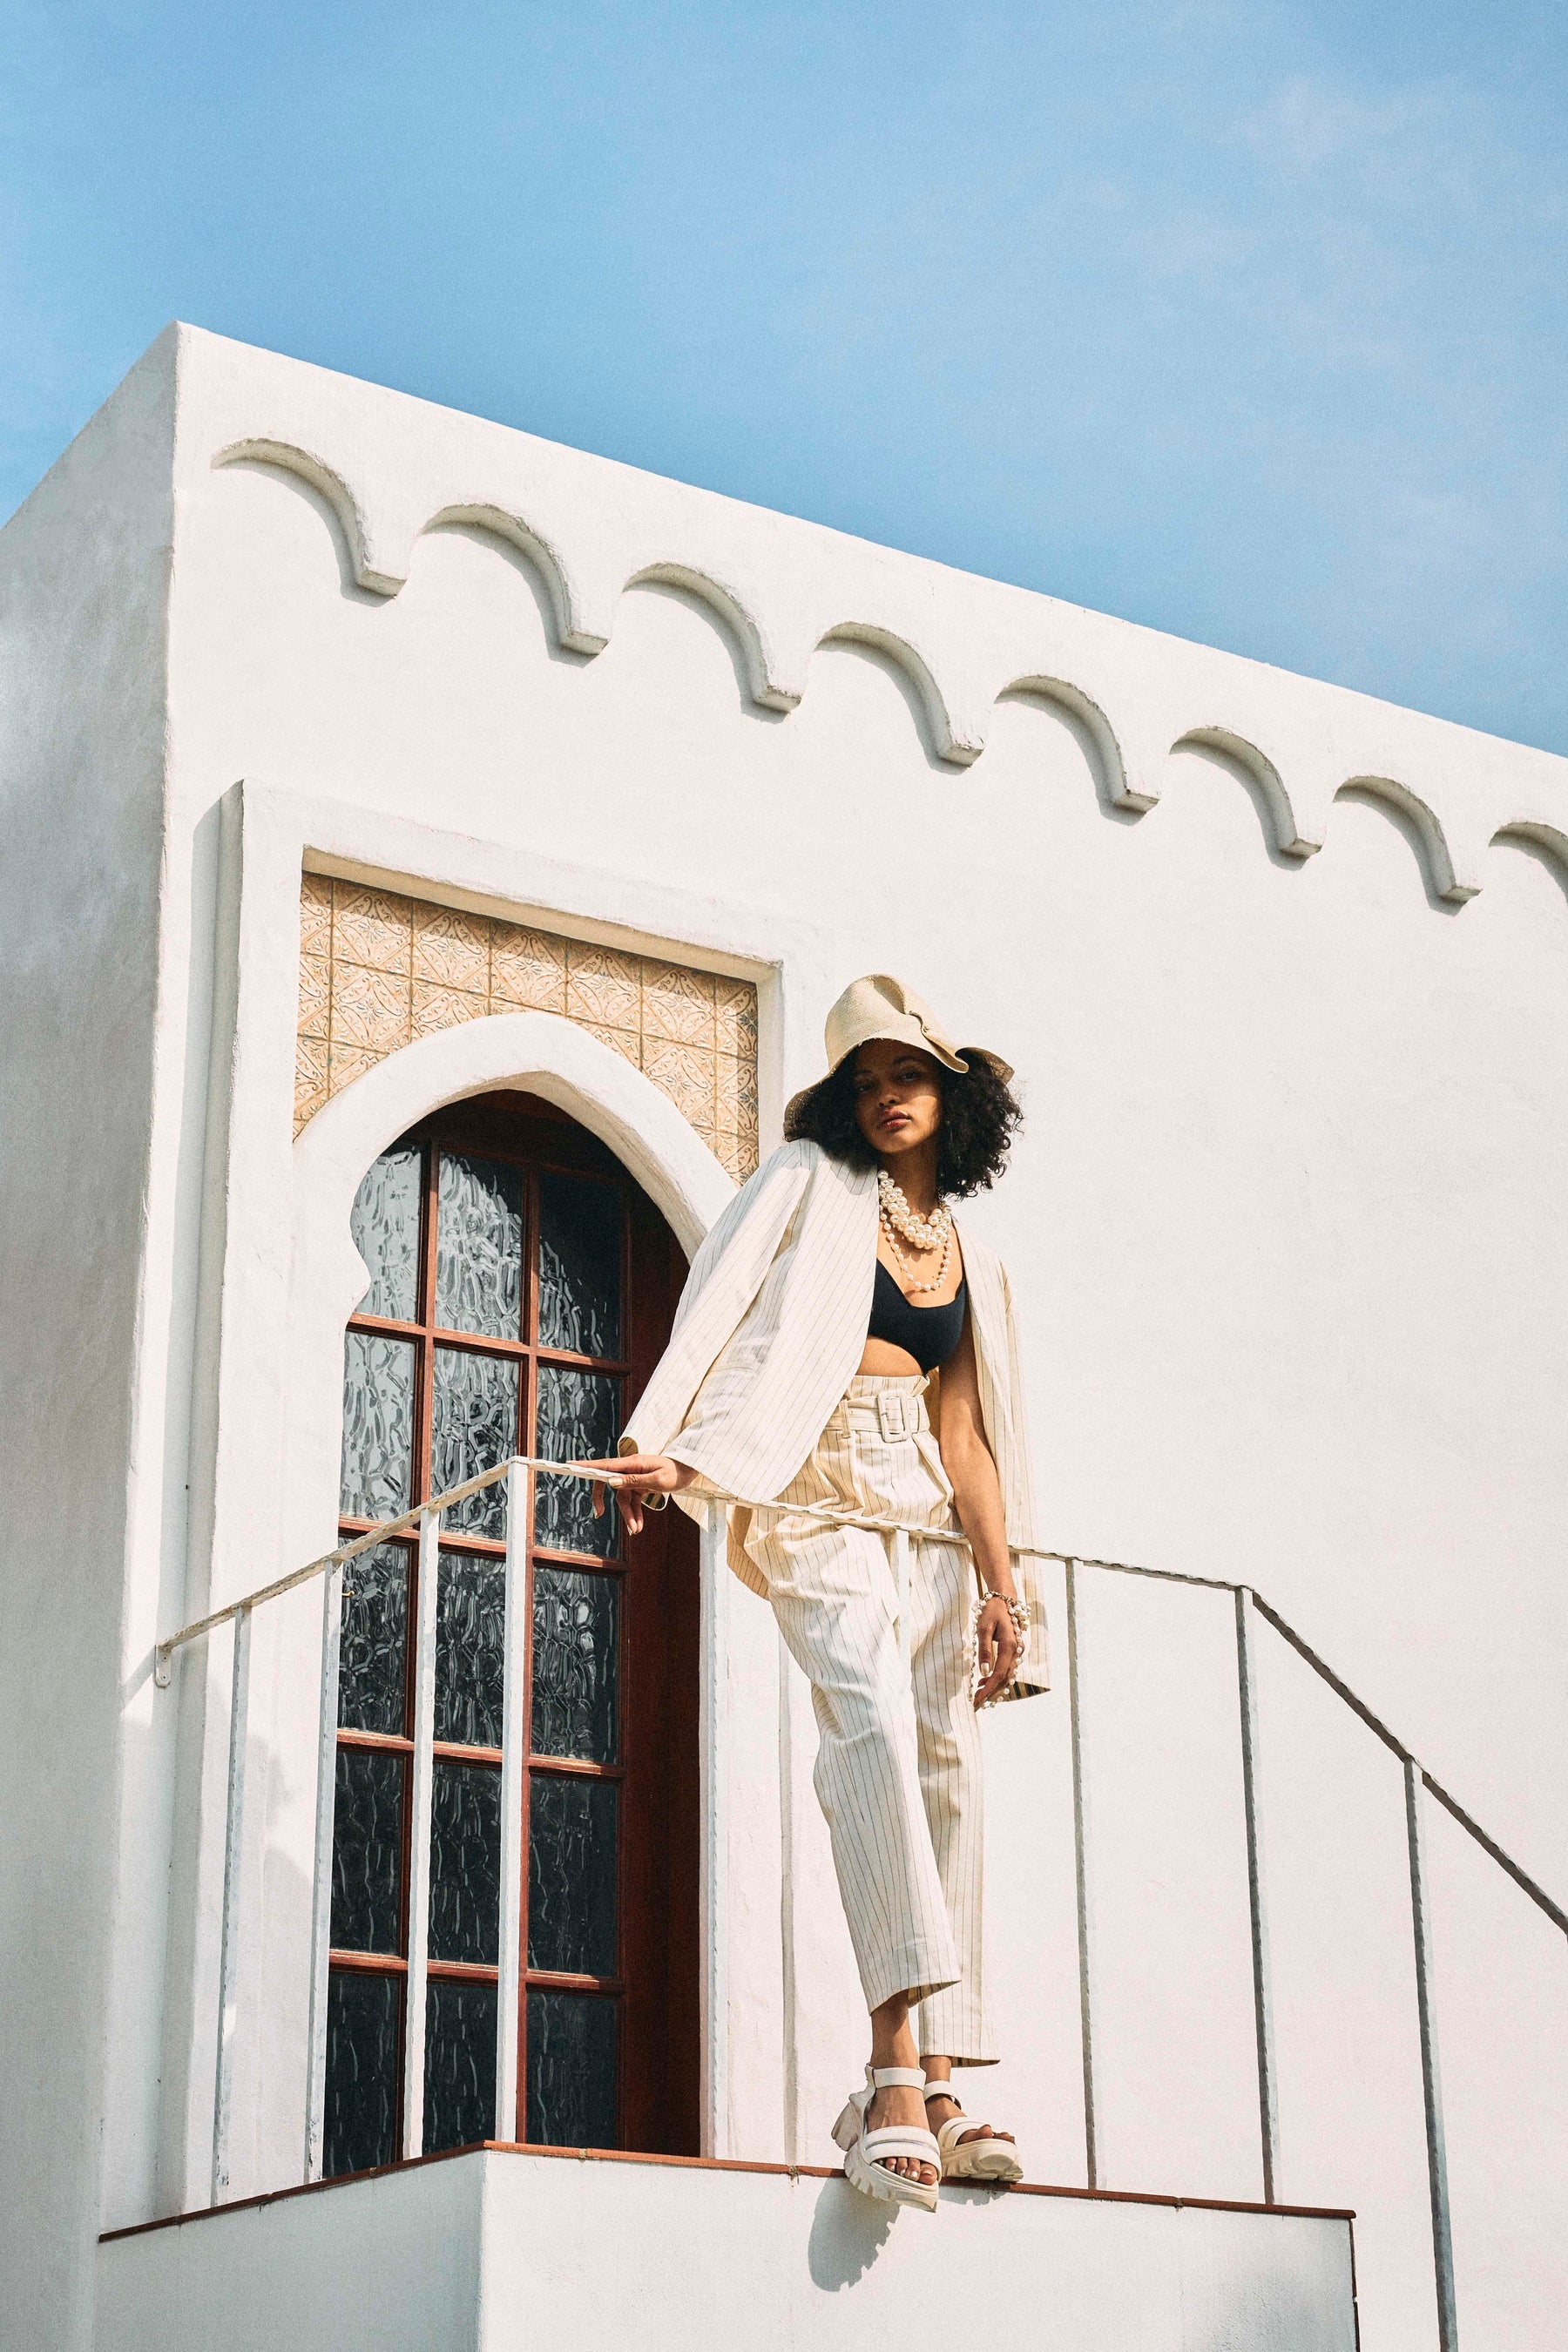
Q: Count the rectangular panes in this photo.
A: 15